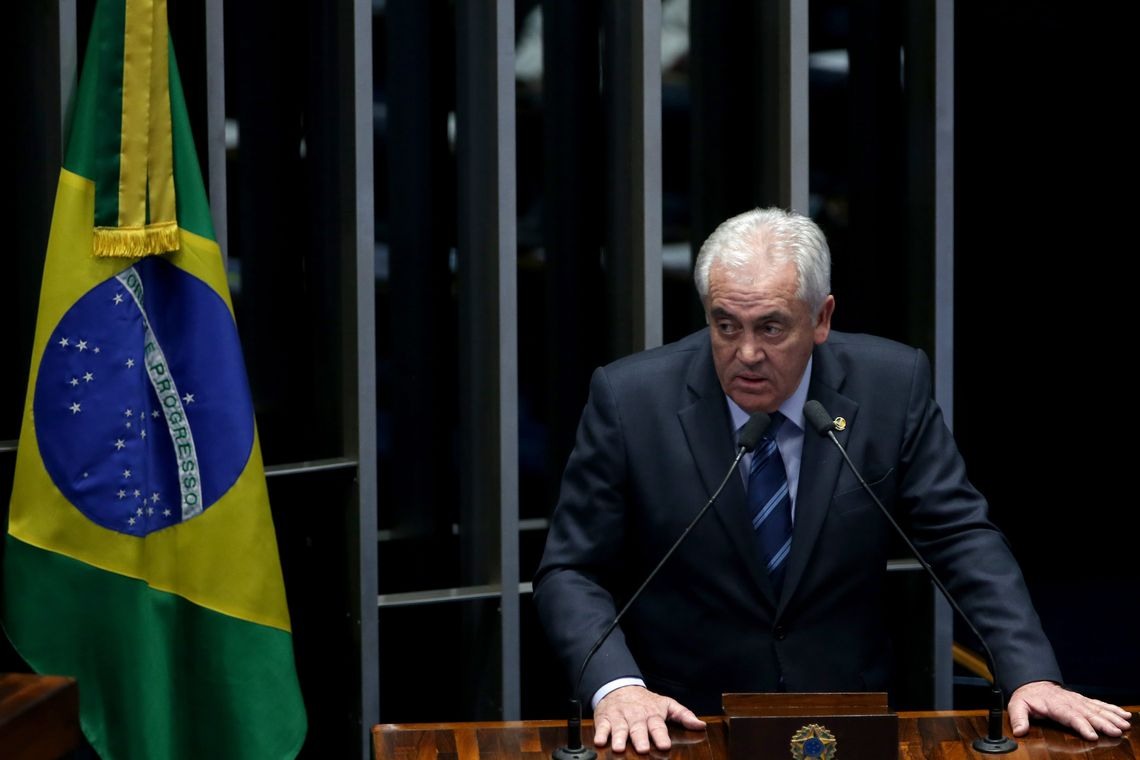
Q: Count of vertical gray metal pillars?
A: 7